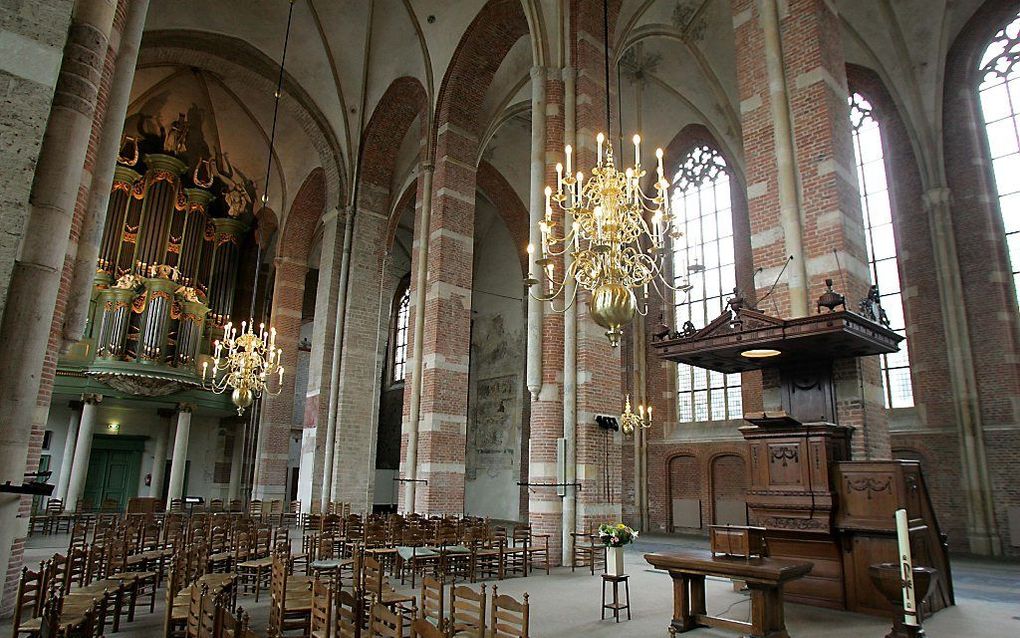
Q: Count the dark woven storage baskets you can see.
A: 0